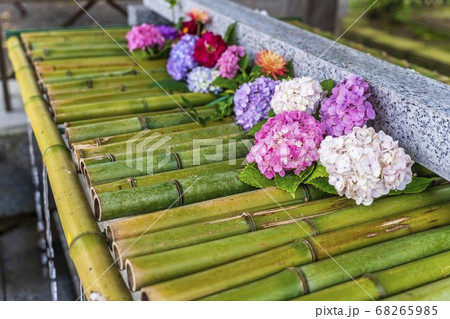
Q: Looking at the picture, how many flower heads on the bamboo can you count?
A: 14